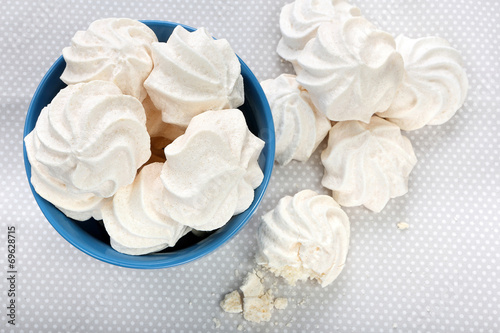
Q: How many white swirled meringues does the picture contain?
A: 11